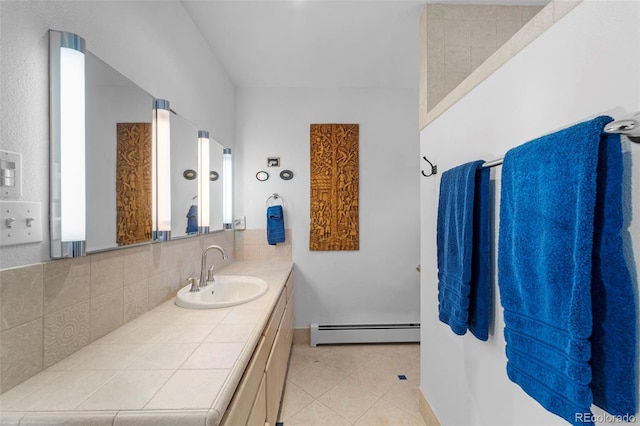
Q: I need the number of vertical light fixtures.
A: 4